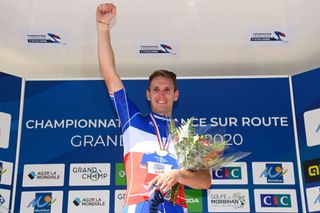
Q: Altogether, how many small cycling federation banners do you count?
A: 3